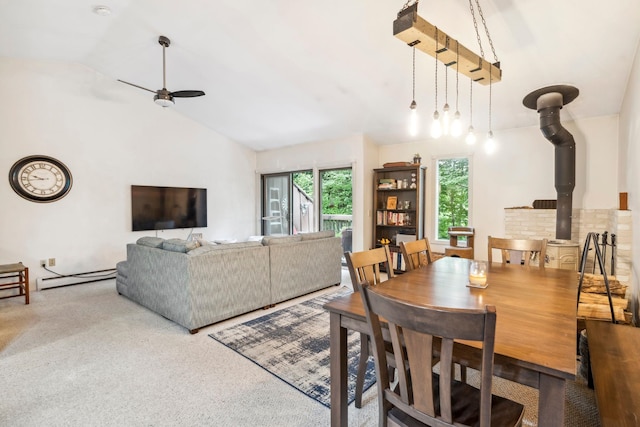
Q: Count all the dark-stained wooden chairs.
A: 4